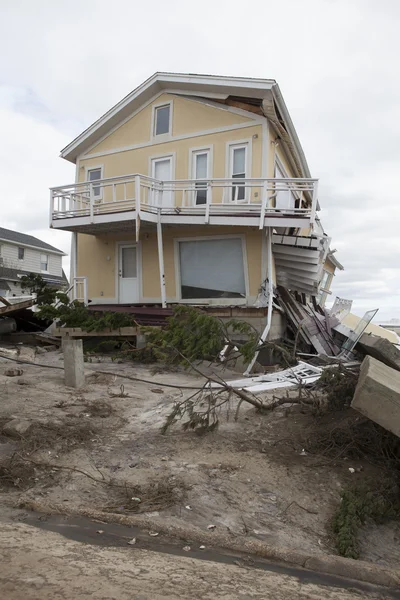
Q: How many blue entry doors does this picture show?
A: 0